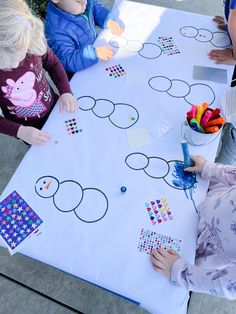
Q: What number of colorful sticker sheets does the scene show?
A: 6